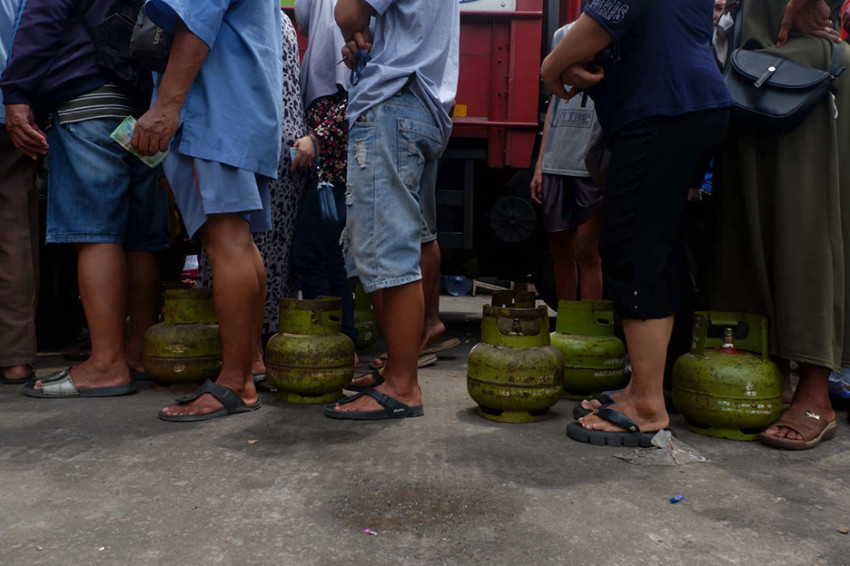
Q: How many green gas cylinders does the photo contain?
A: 7